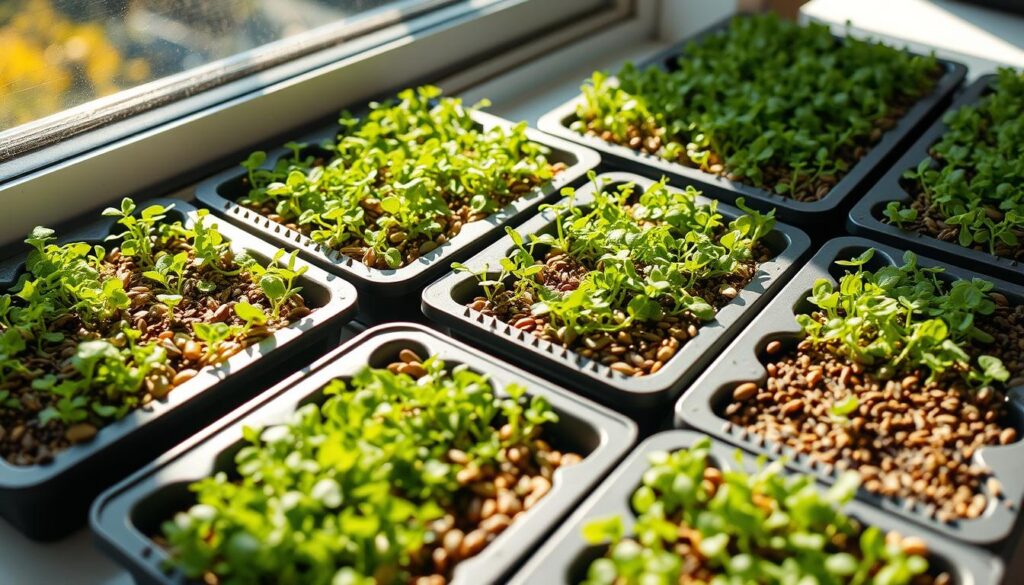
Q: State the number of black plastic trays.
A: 8